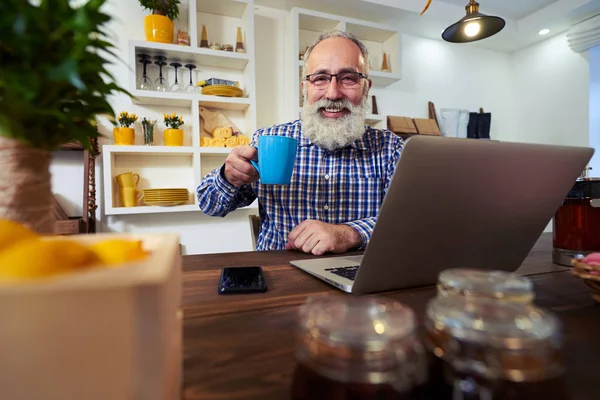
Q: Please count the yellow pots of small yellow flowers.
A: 2